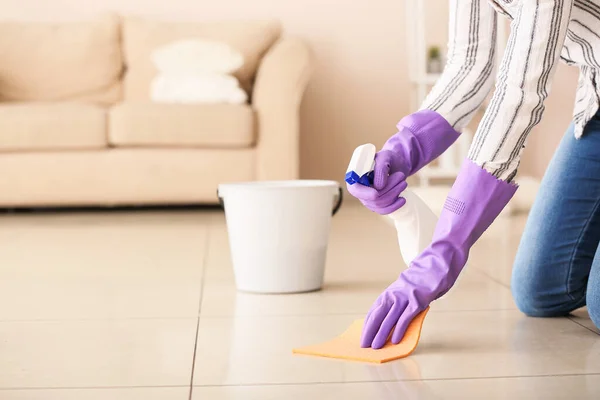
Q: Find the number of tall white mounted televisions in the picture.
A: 0